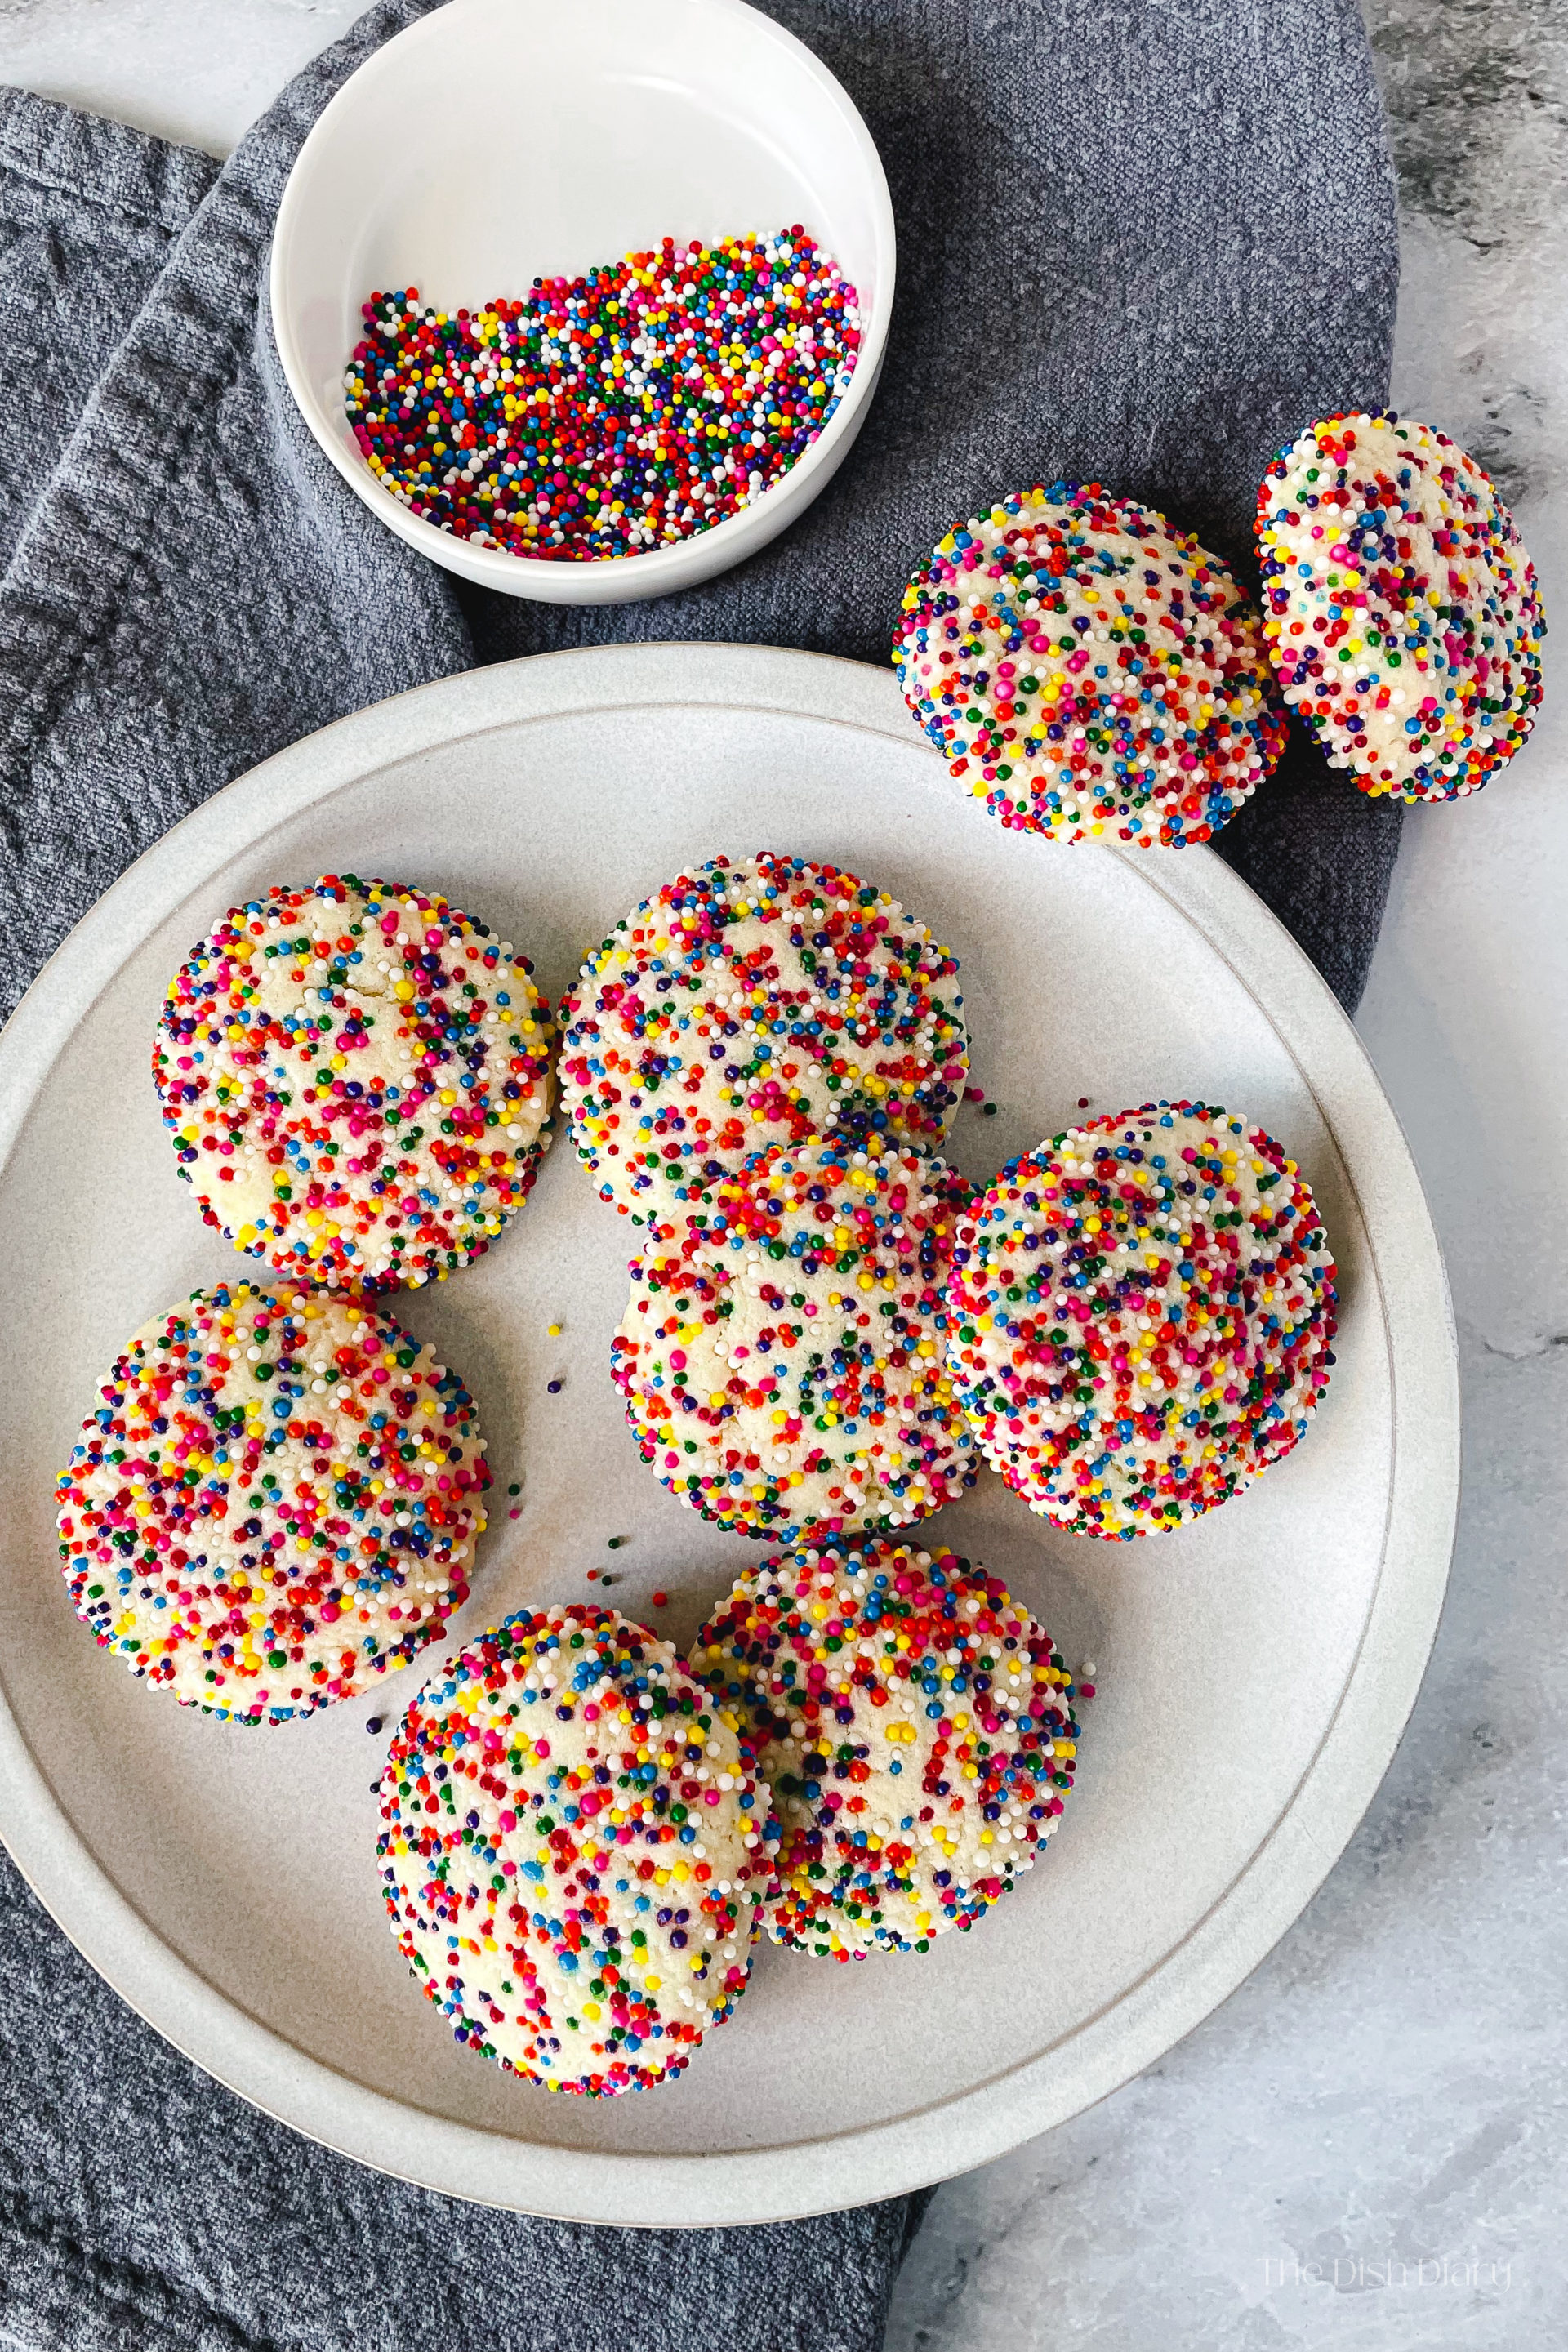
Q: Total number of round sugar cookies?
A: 9